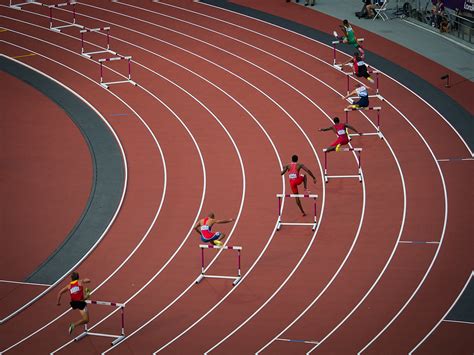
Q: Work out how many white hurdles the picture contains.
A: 11